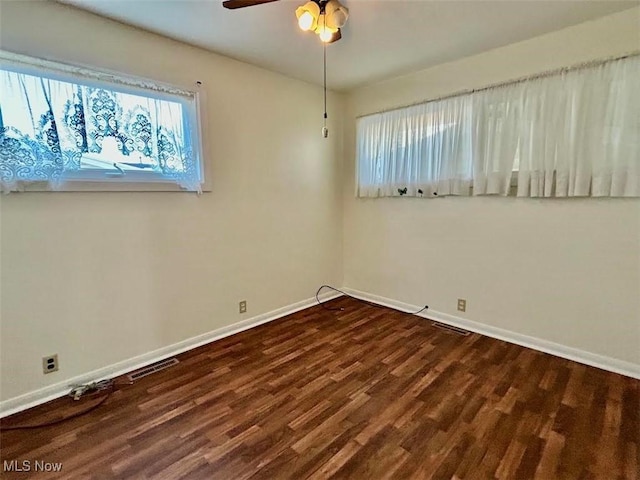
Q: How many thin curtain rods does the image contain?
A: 2